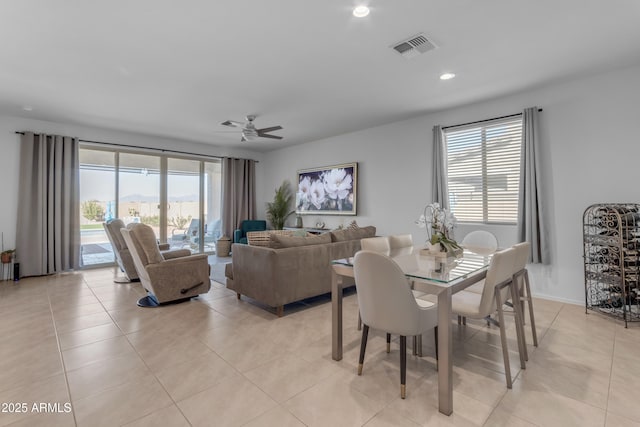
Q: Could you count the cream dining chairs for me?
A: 6